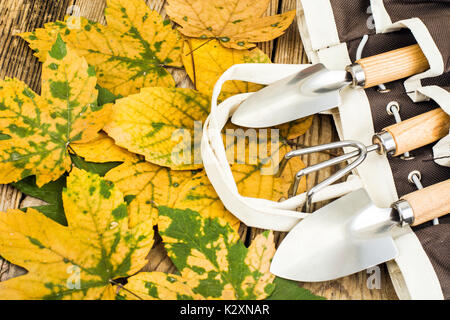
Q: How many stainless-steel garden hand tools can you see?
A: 3